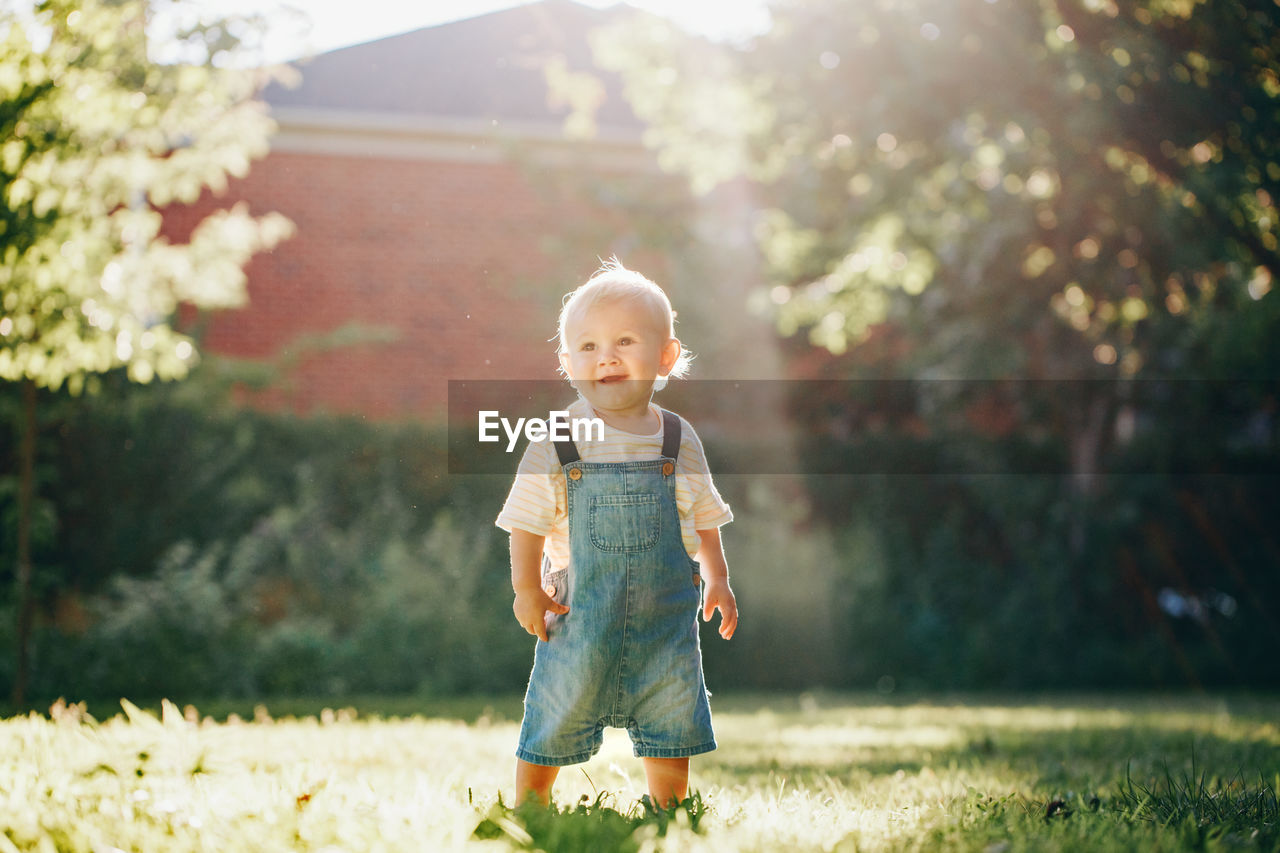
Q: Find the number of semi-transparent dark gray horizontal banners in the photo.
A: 1